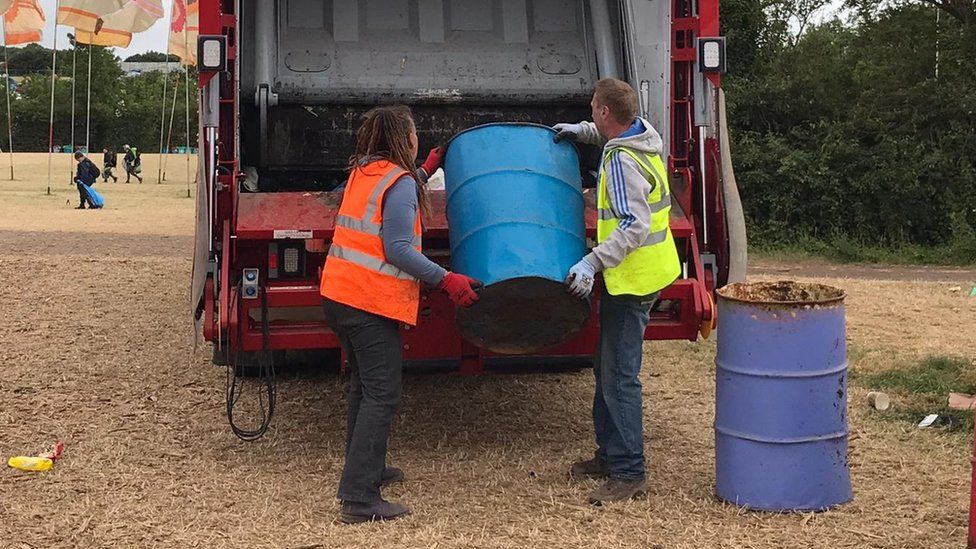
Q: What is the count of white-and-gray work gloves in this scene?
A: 2